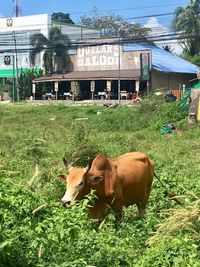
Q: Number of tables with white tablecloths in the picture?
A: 3